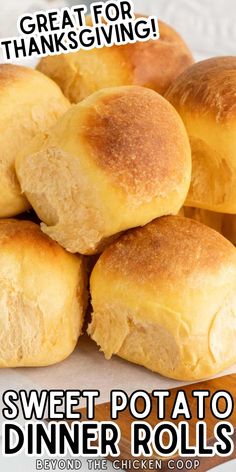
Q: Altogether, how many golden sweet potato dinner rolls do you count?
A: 6